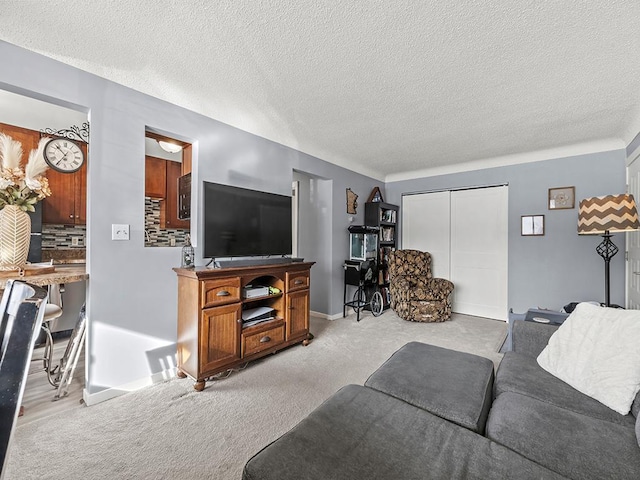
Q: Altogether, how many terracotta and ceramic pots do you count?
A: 1